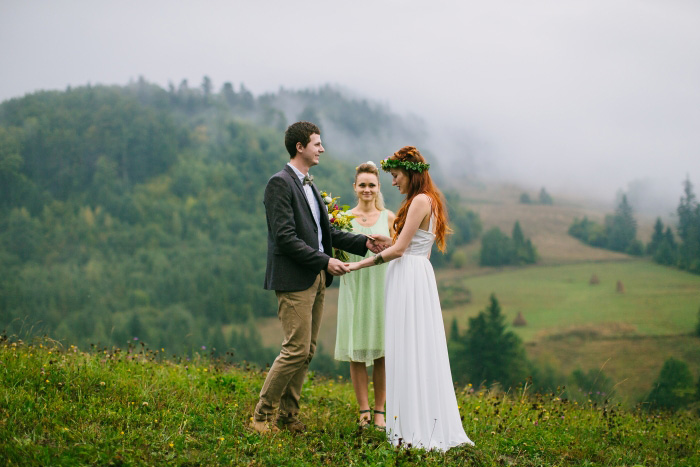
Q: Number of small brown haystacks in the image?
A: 3